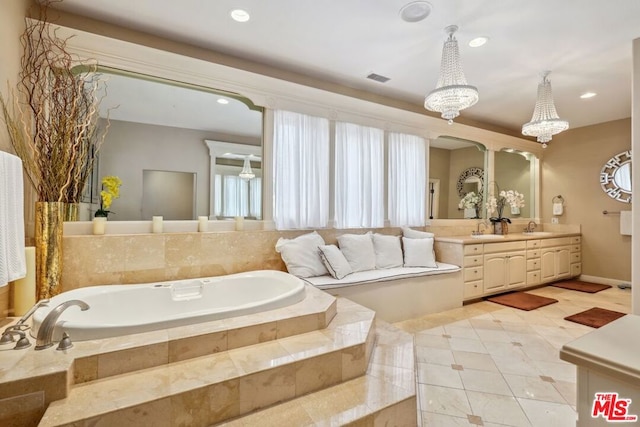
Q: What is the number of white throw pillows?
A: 6